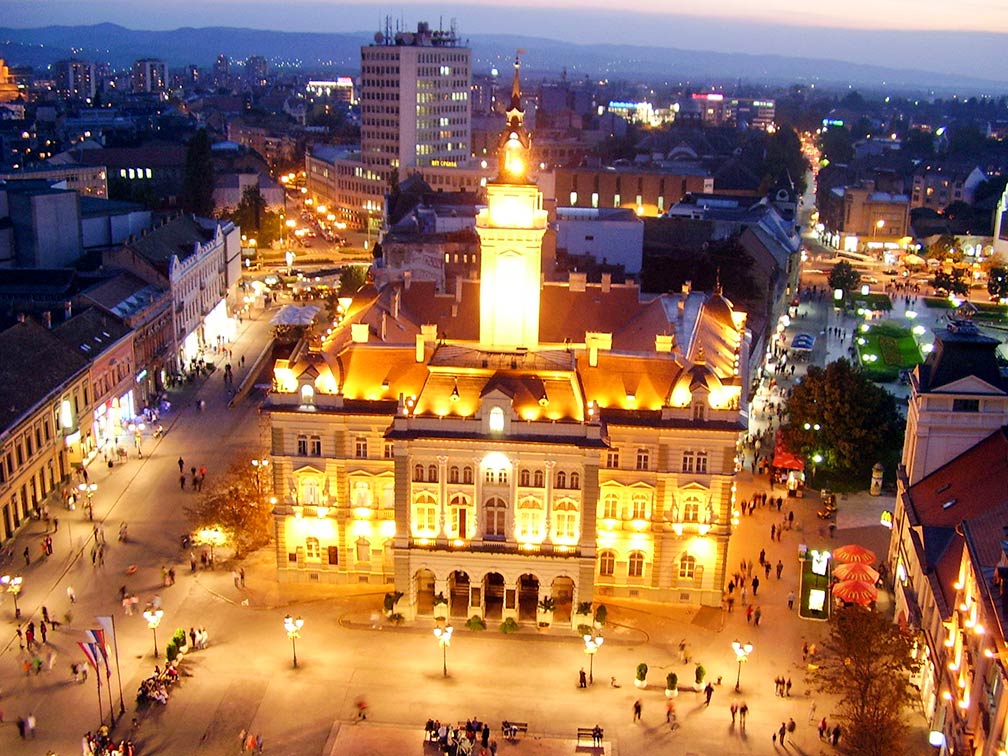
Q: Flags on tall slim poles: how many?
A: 3